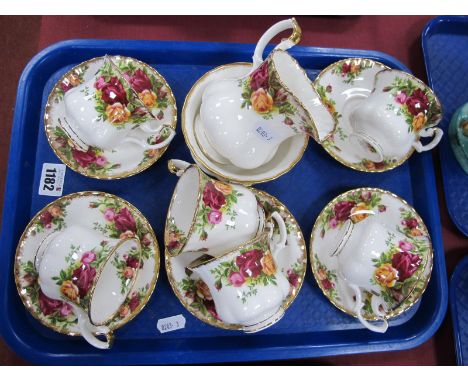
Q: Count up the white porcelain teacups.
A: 6